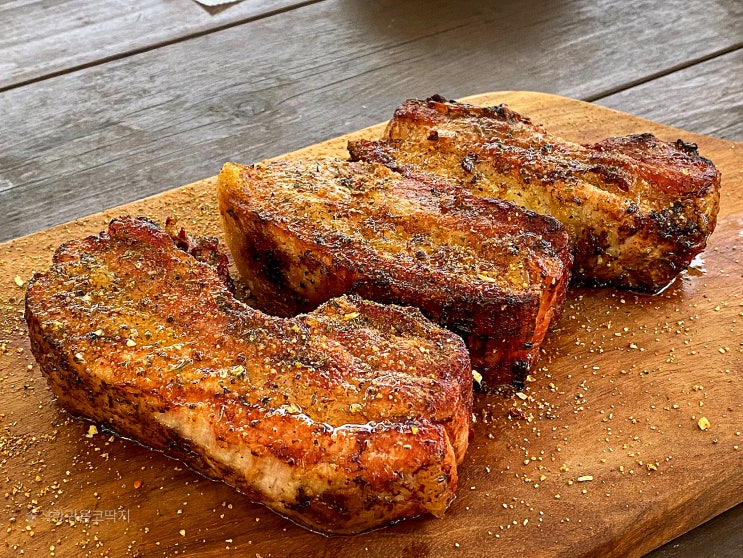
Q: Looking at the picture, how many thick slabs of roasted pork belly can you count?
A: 3